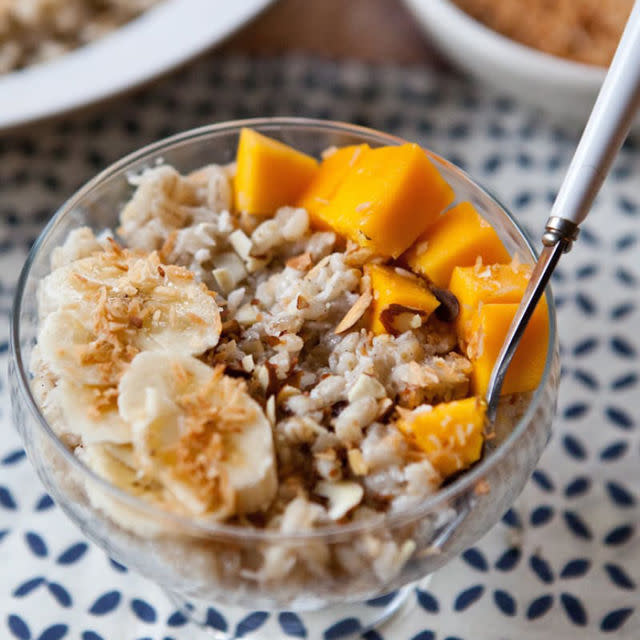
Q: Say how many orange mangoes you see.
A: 8